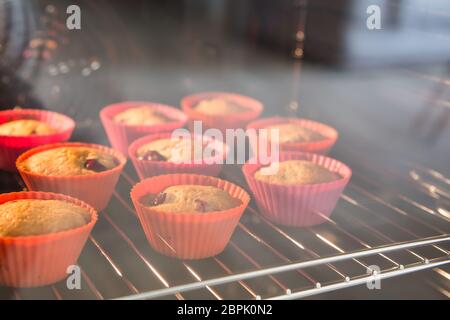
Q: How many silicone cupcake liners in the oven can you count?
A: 9